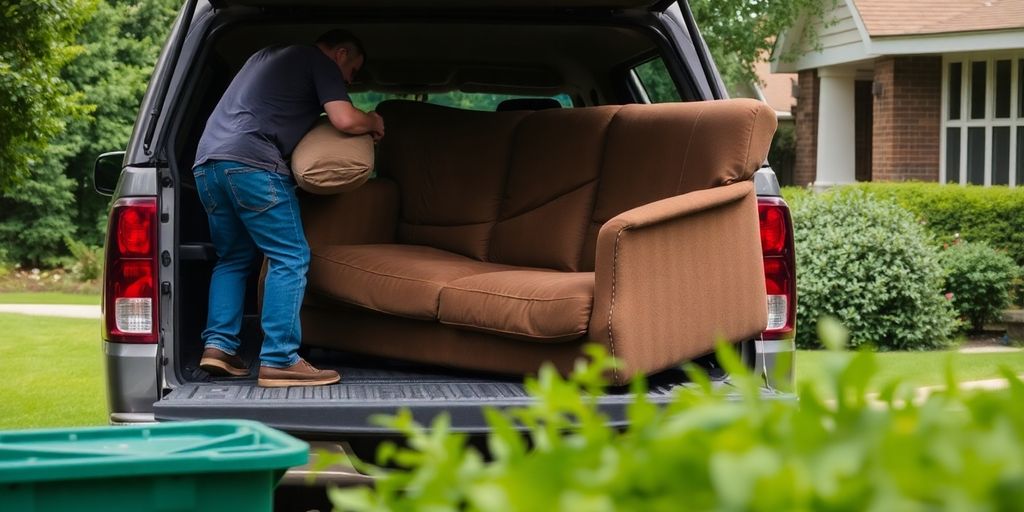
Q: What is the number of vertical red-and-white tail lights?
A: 2